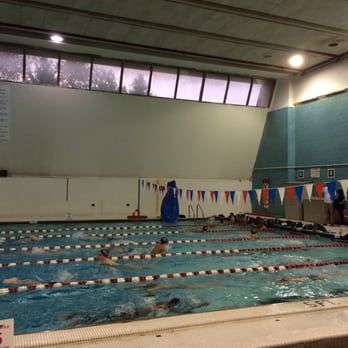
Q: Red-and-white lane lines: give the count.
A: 5